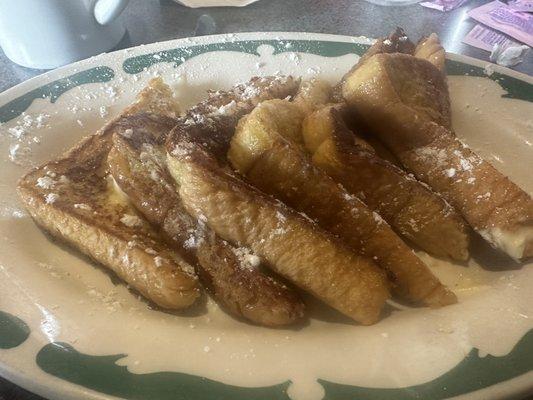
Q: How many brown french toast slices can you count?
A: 6